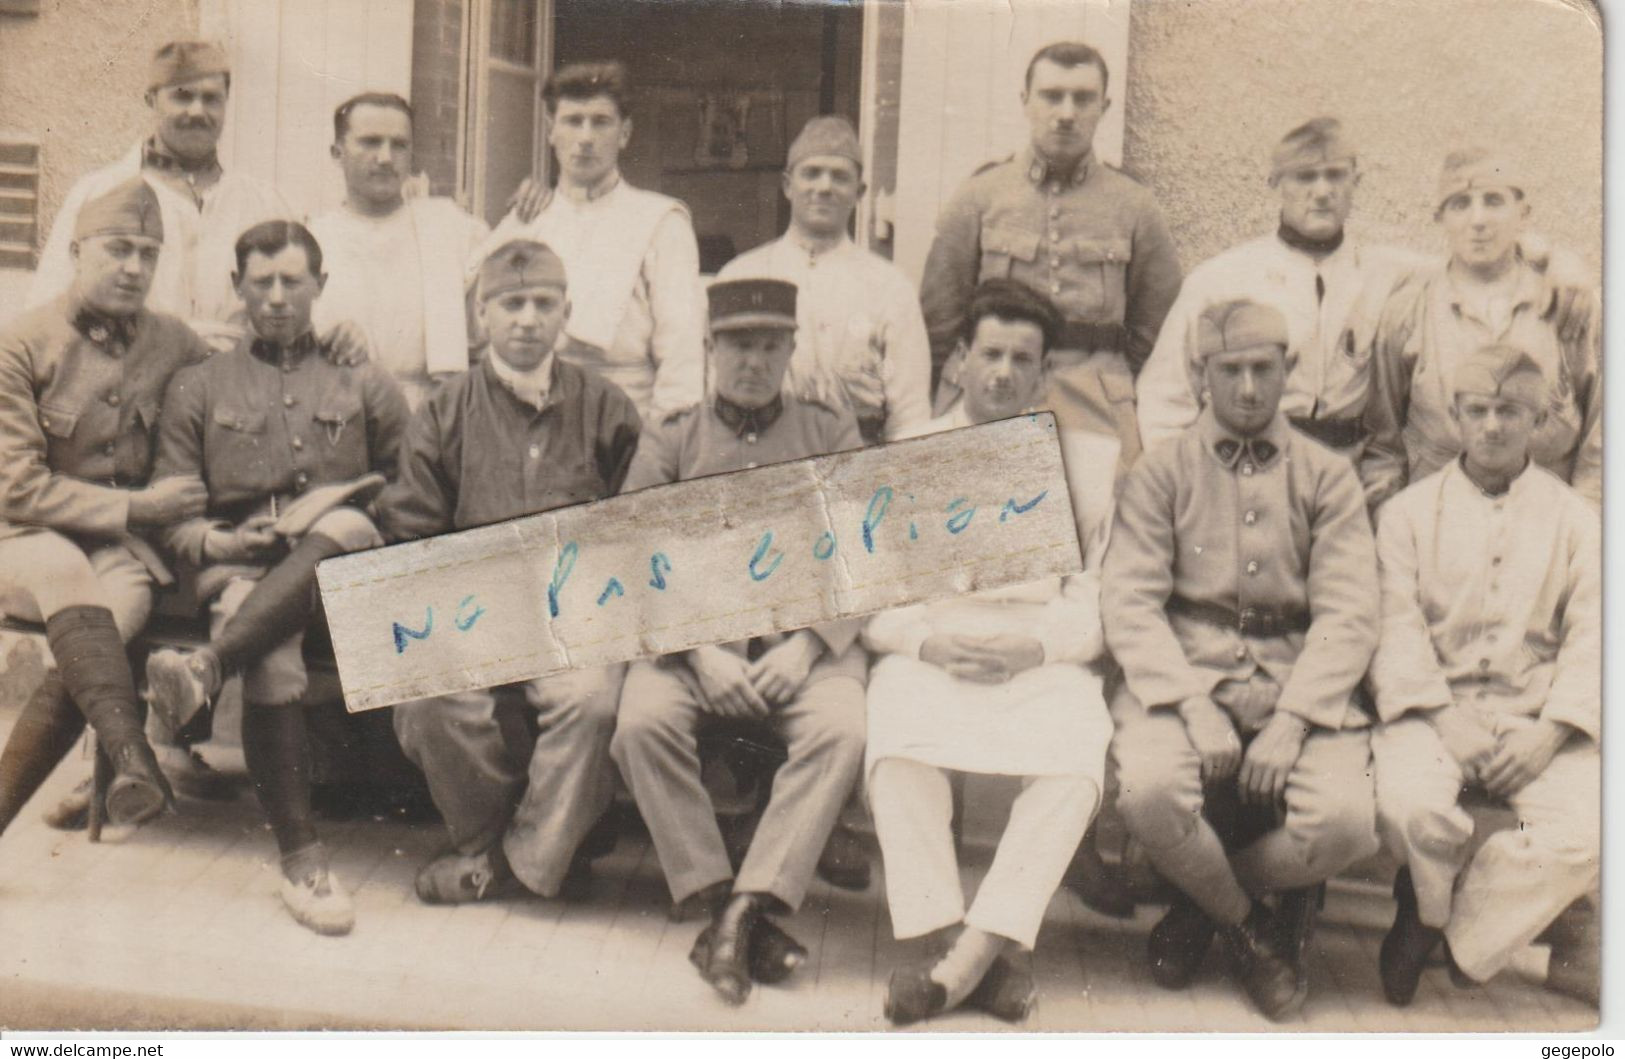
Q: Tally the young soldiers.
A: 14